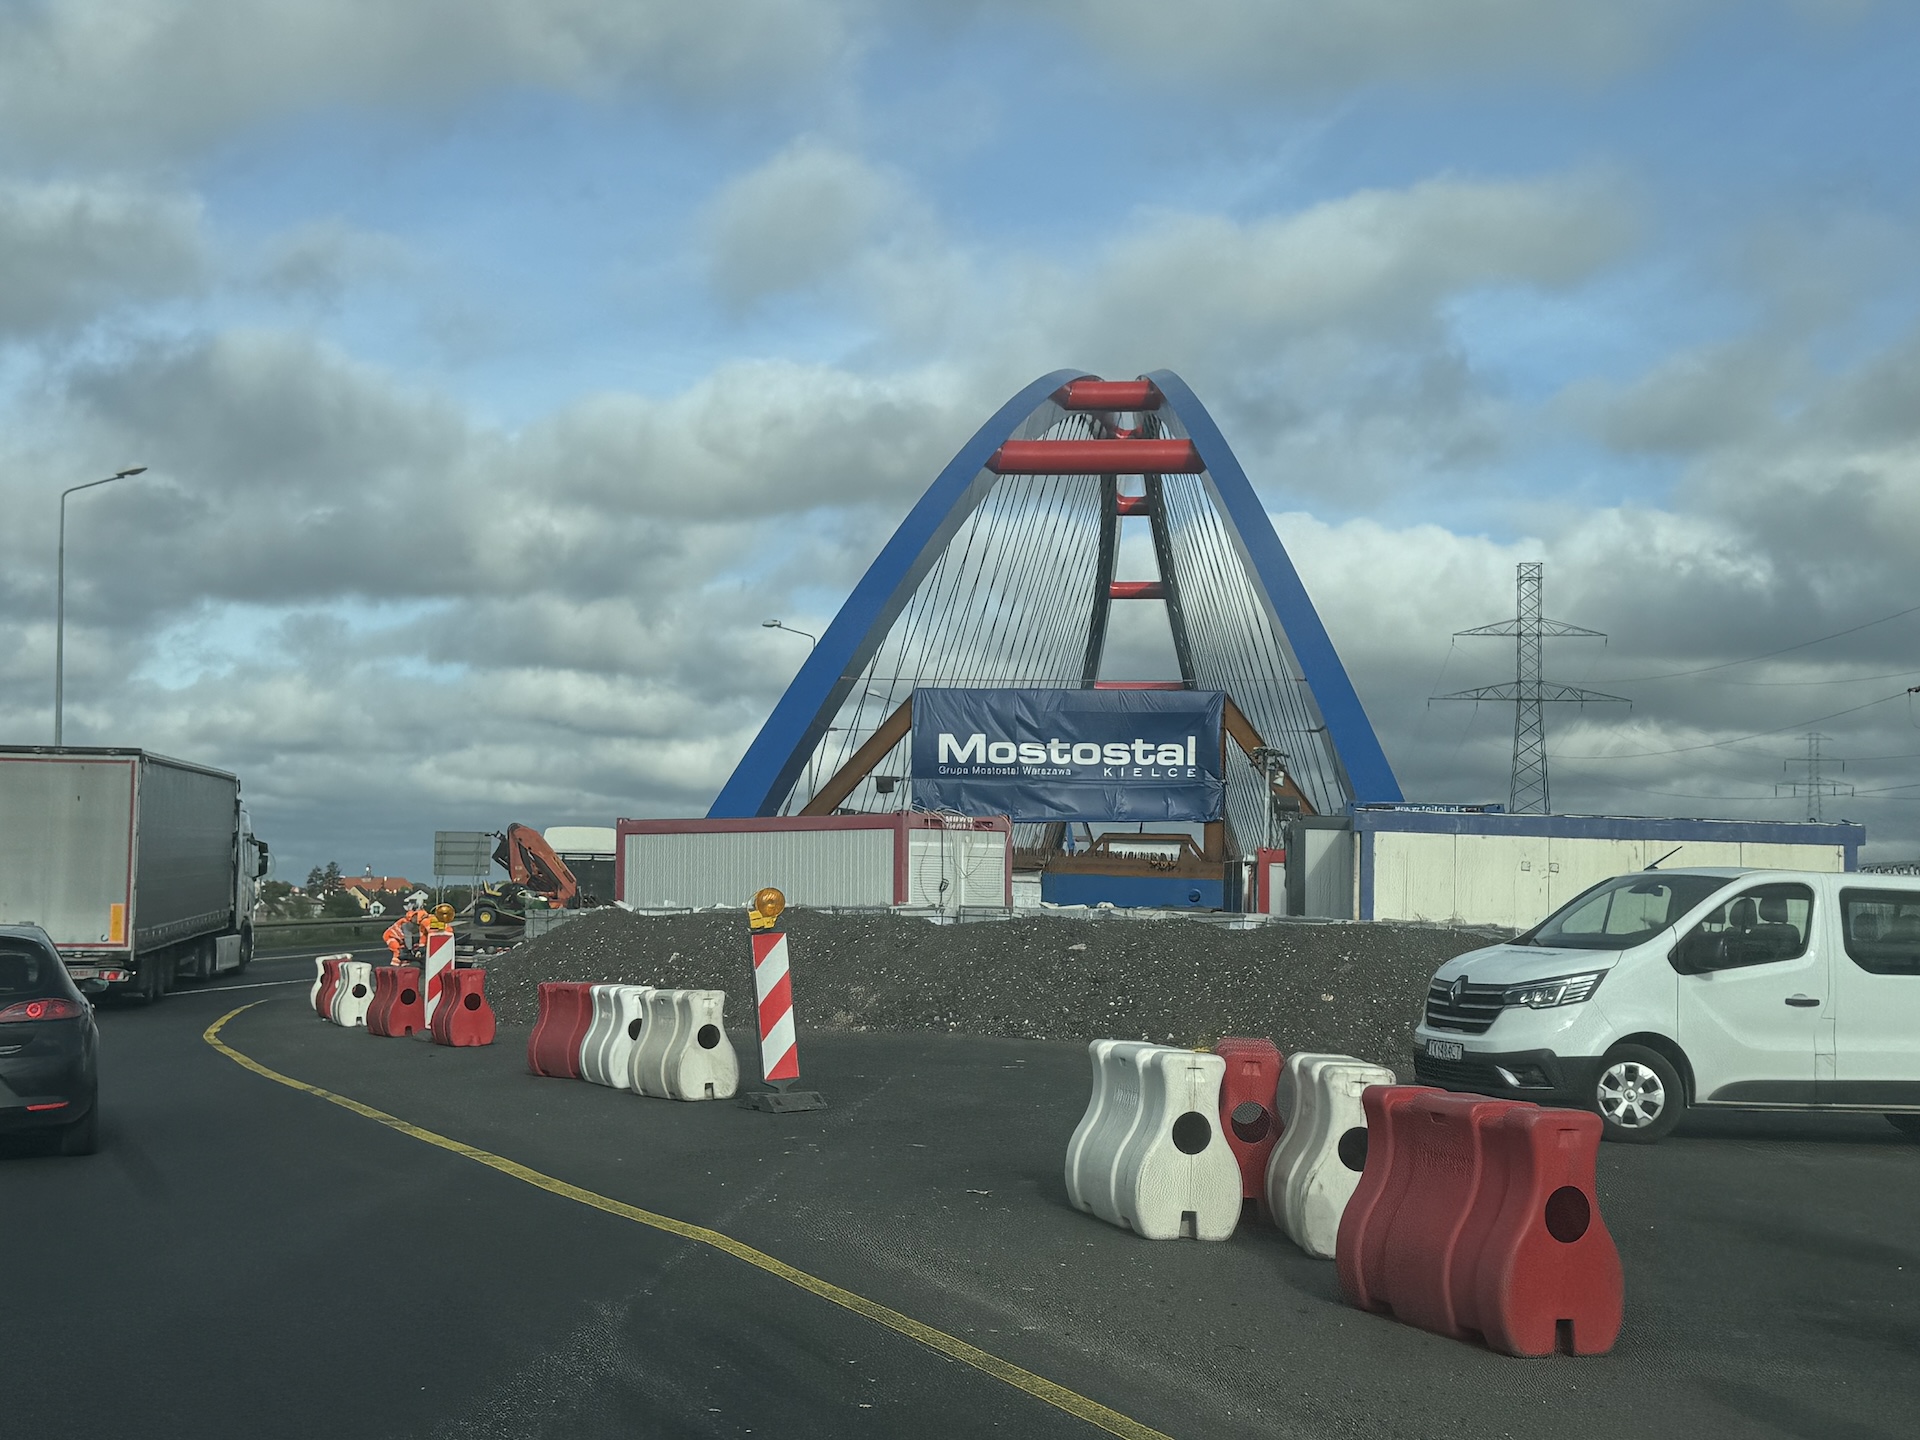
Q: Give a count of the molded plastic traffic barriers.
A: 12